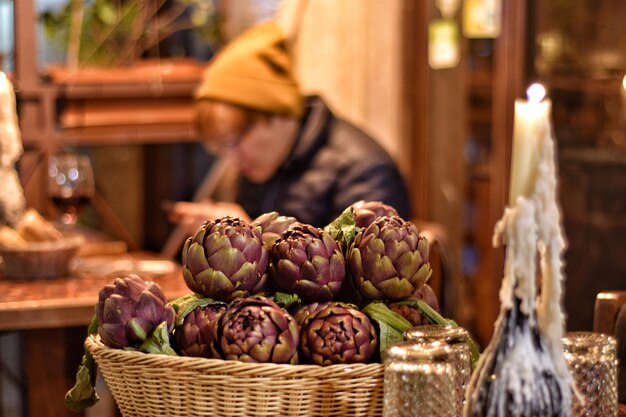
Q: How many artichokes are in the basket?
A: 10